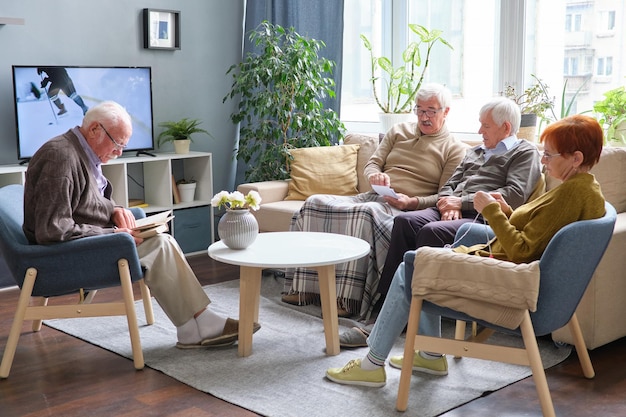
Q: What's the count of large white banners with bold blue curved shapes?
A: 0